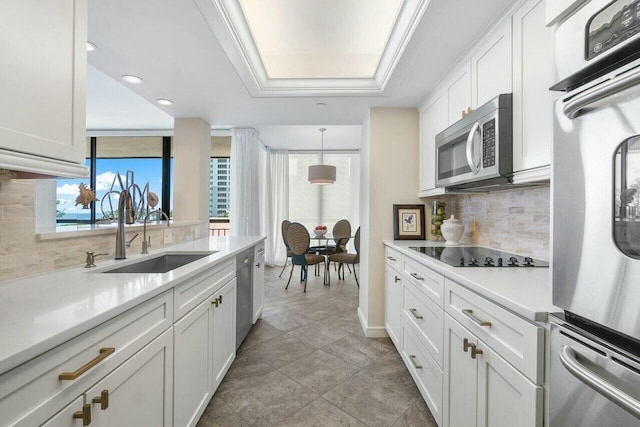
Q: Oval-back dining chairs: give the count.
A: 4